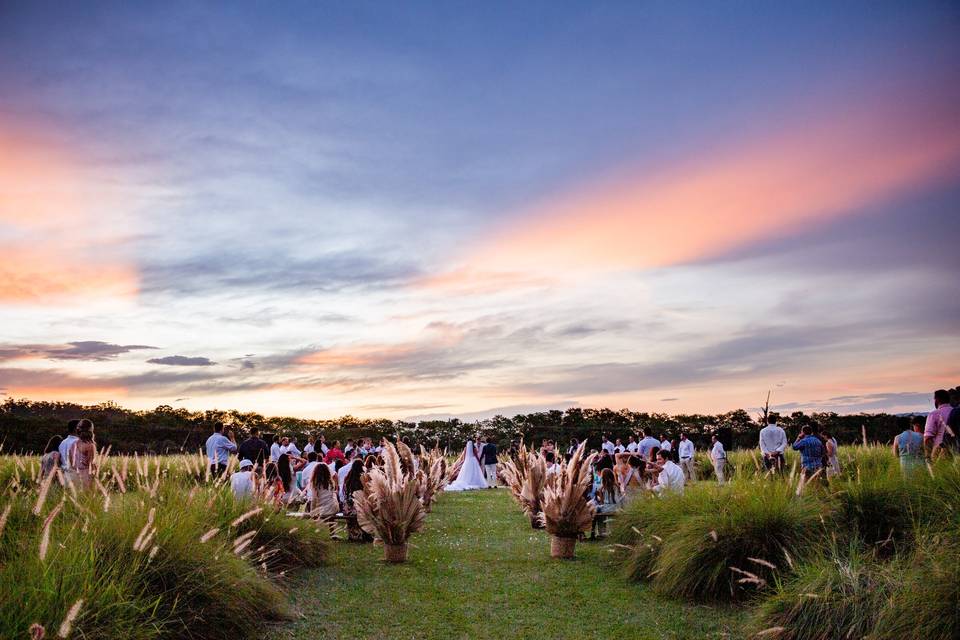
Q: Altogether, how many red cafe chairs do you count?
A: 0